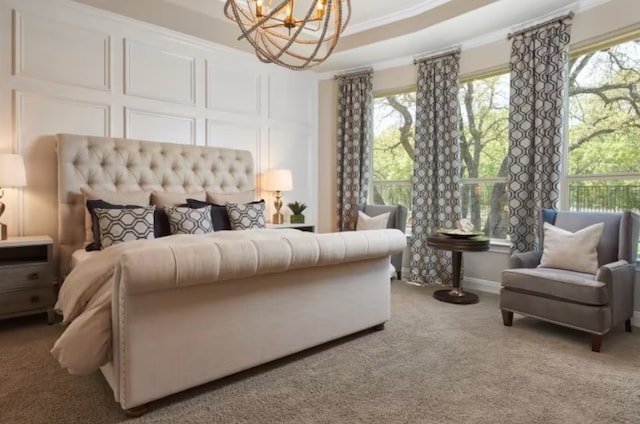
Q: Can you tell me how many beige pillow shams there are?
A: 3